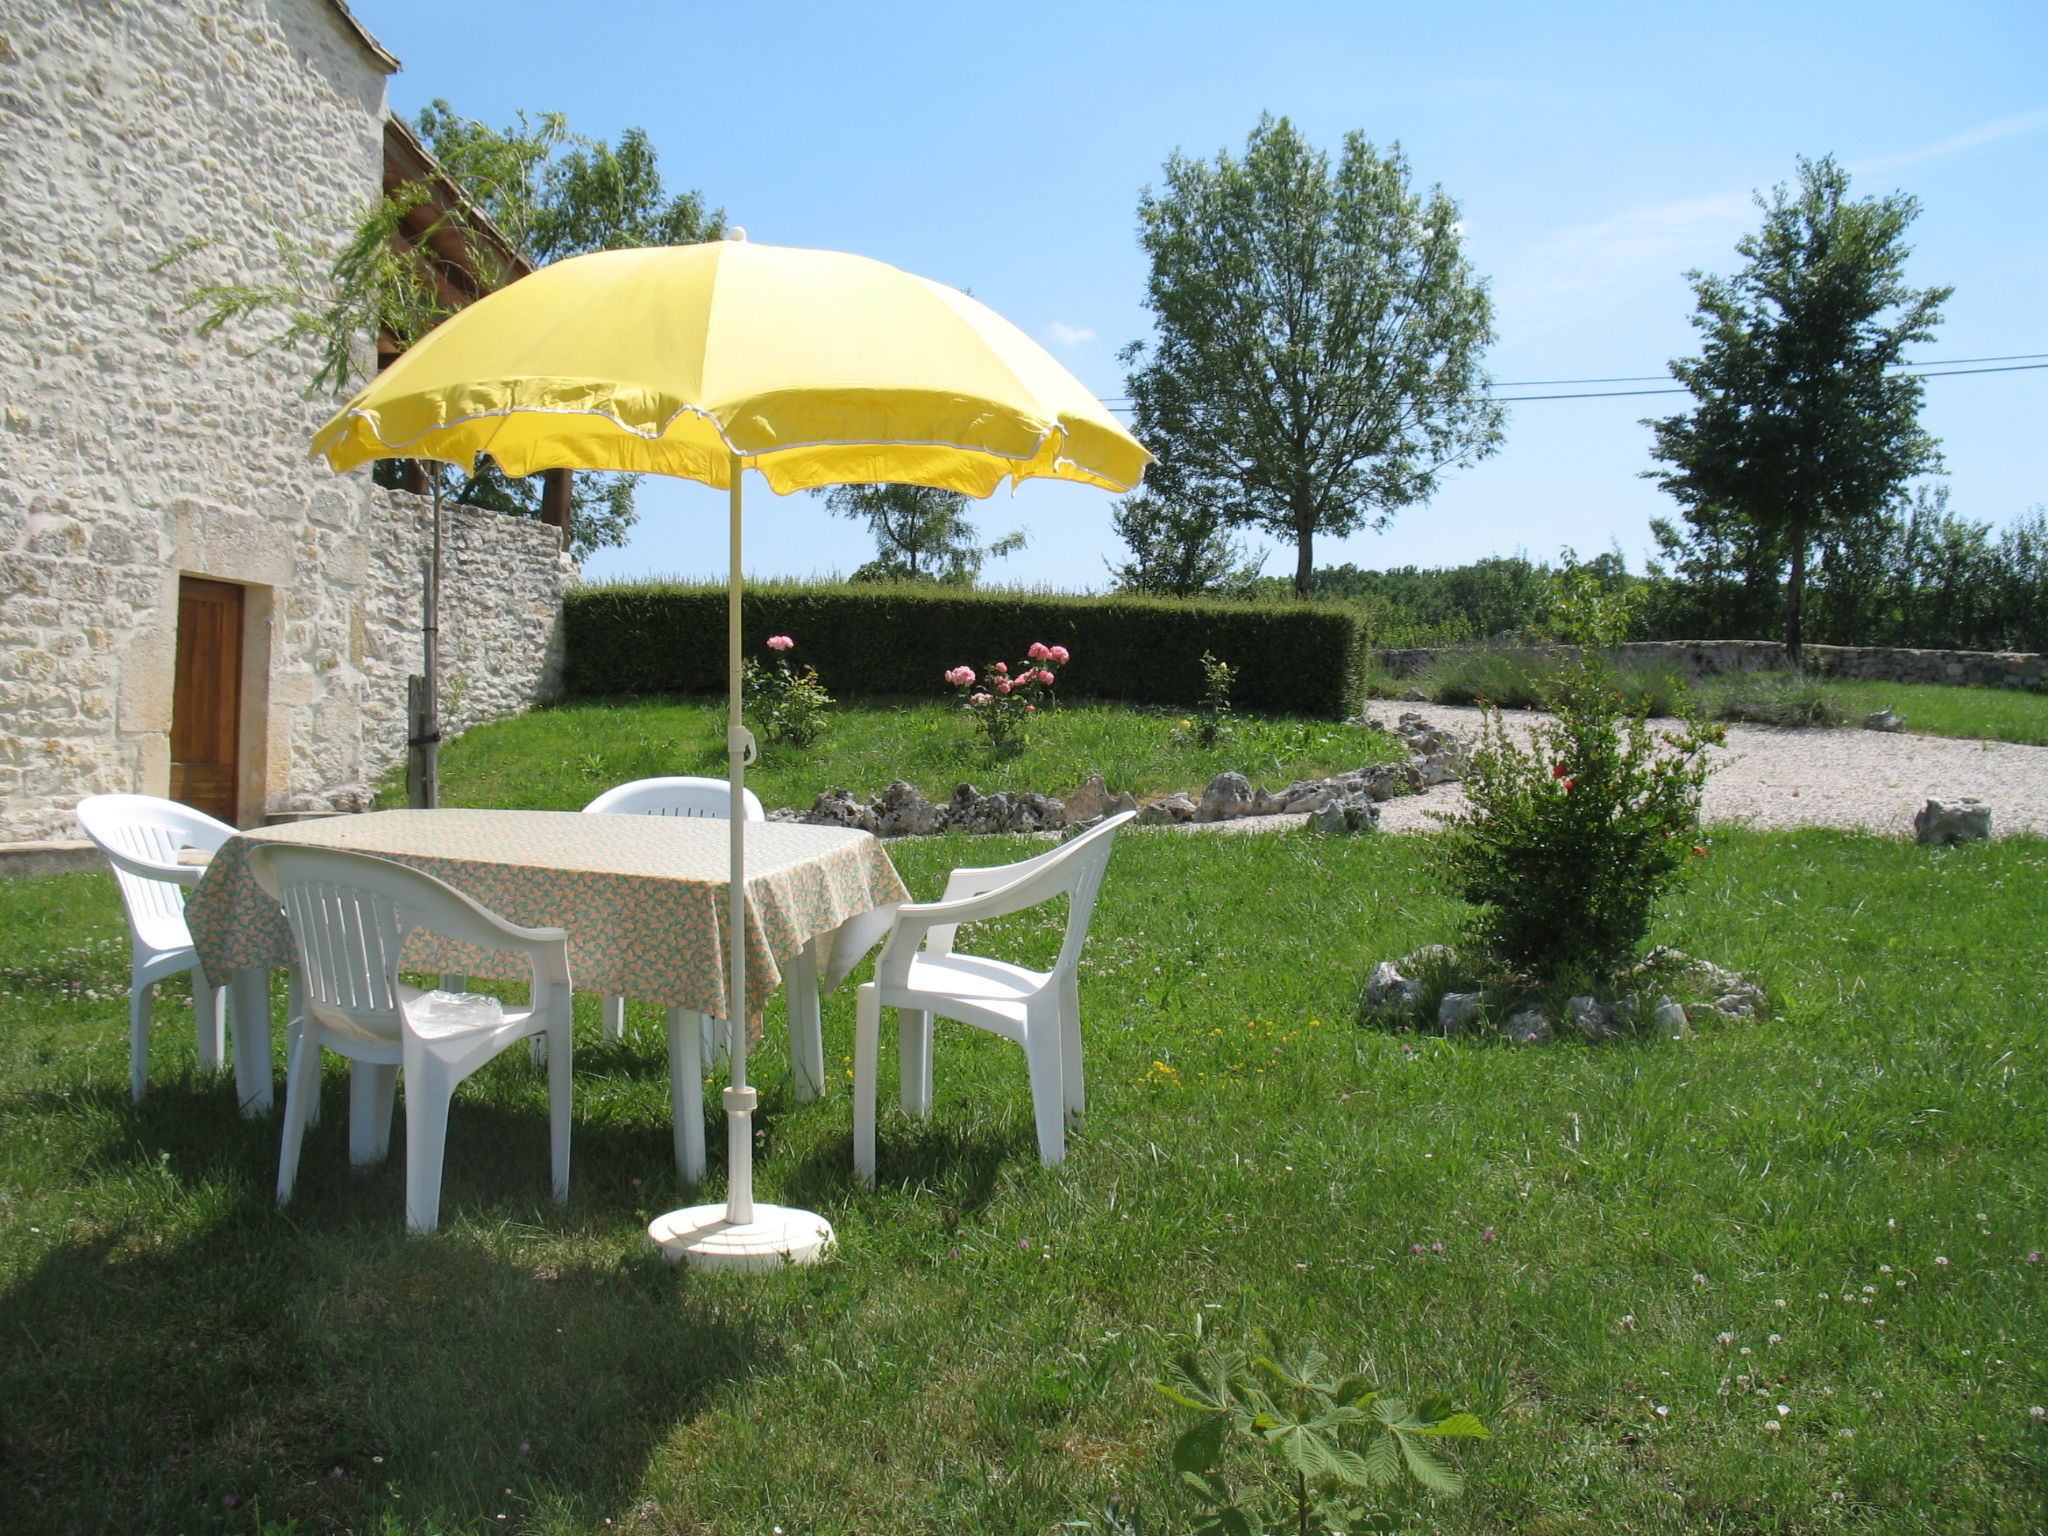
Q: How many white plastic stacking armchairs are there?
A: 4